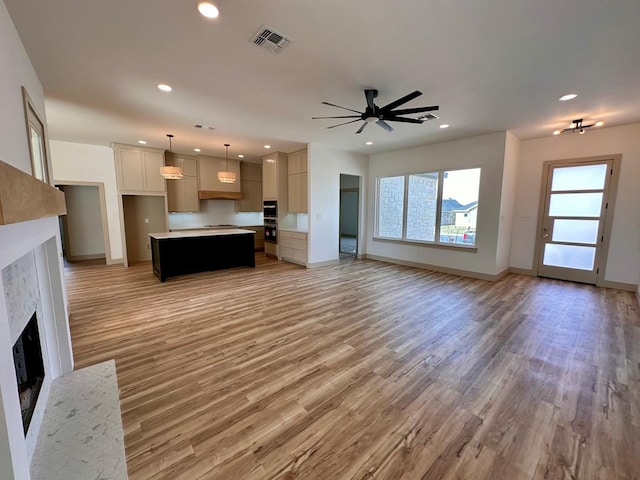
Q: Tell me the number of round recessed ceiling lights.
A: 9